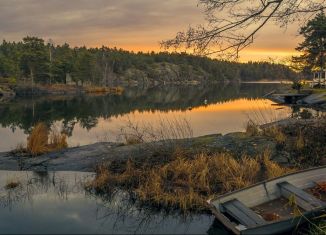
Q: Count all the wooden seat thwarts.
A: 2